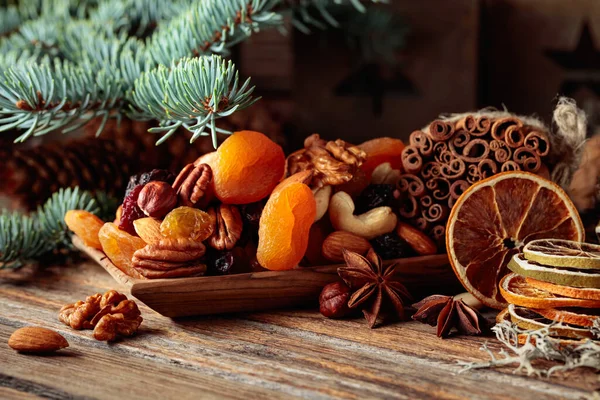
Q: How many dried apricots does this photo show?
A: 5